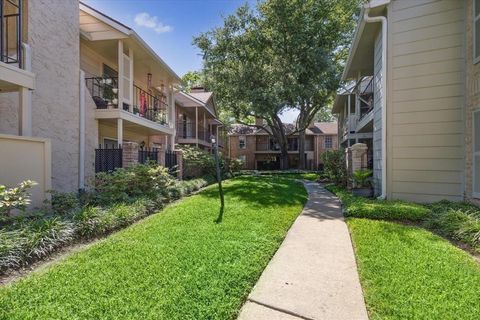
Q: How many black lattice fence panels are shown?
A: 3